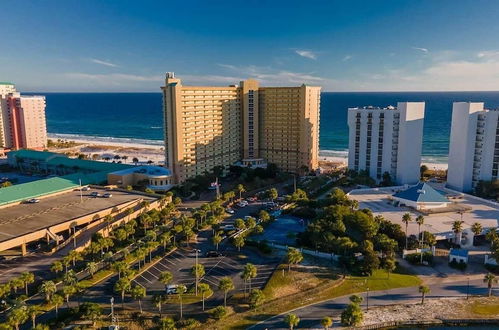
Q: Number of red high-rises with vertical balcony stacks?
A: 1